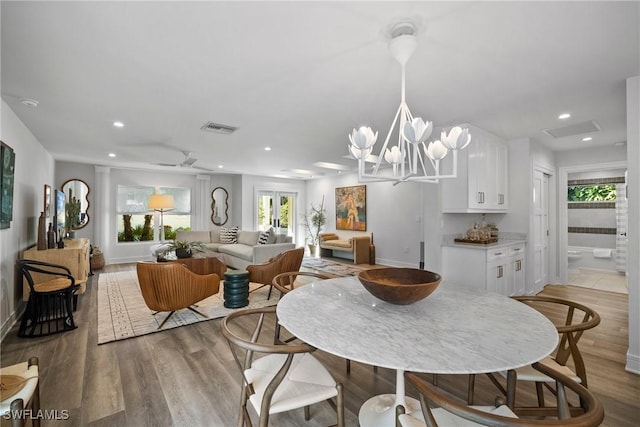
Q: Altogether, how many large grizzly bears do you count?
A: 0